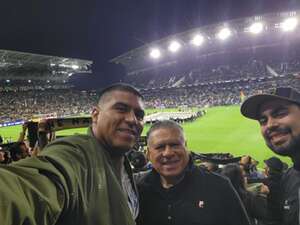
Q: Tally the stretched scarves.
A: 1